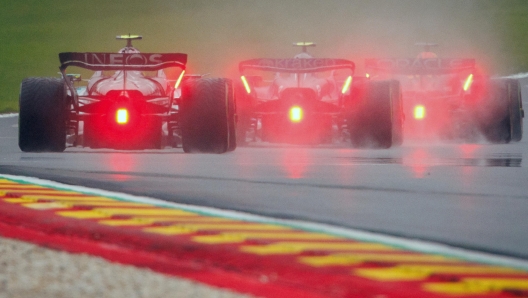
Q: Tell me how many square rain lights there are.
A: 3